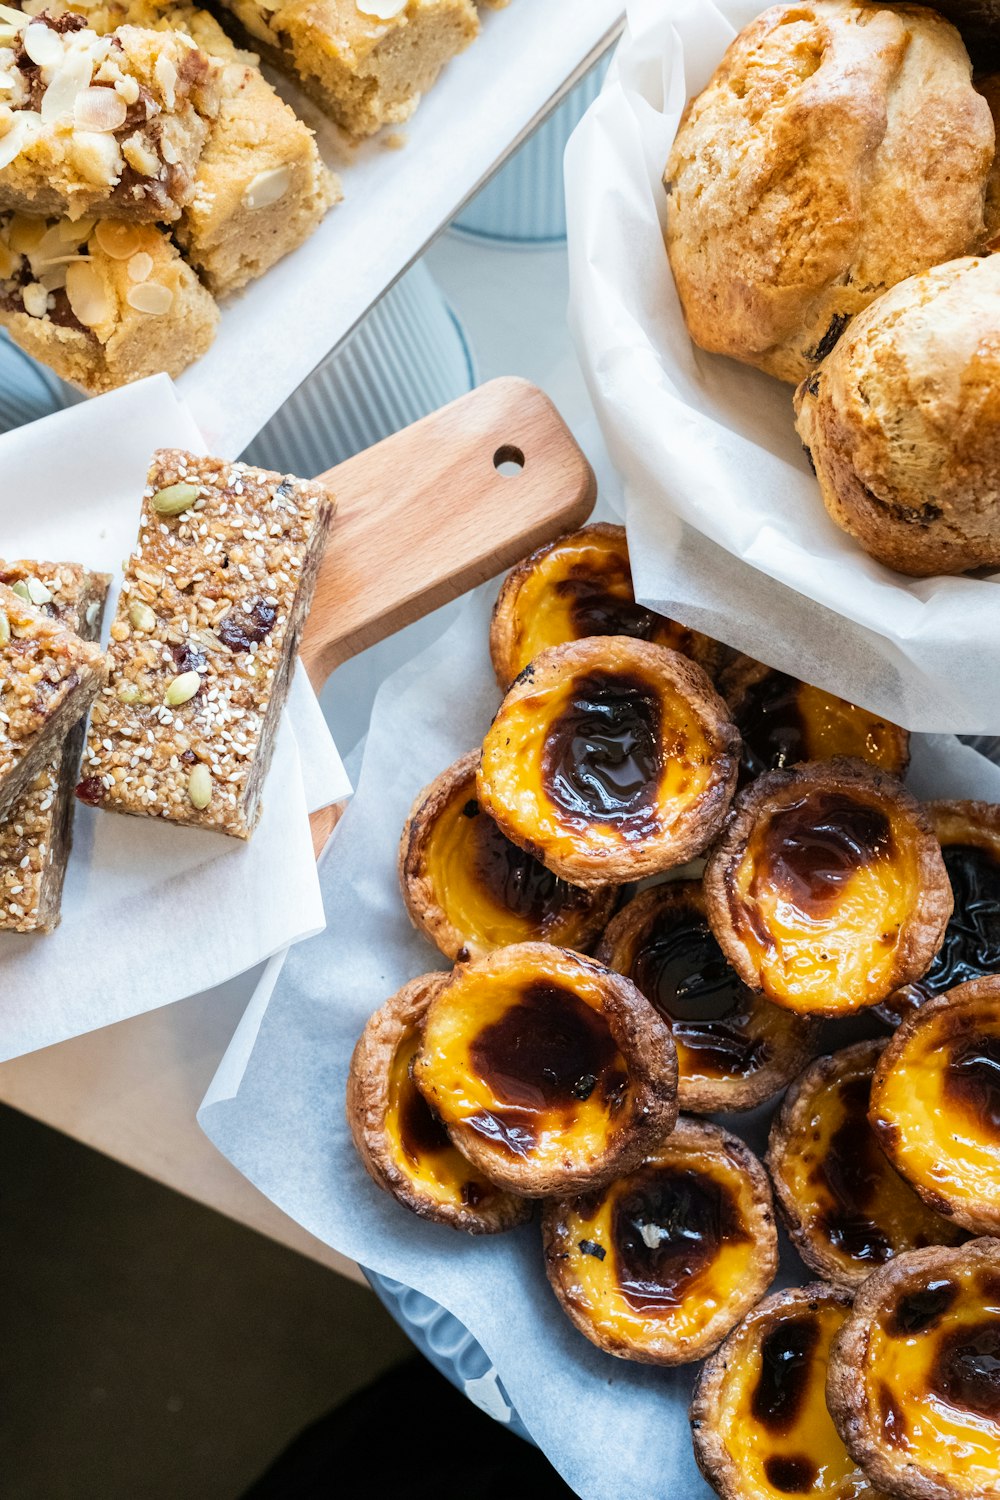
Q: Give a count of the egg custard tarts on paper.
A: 14